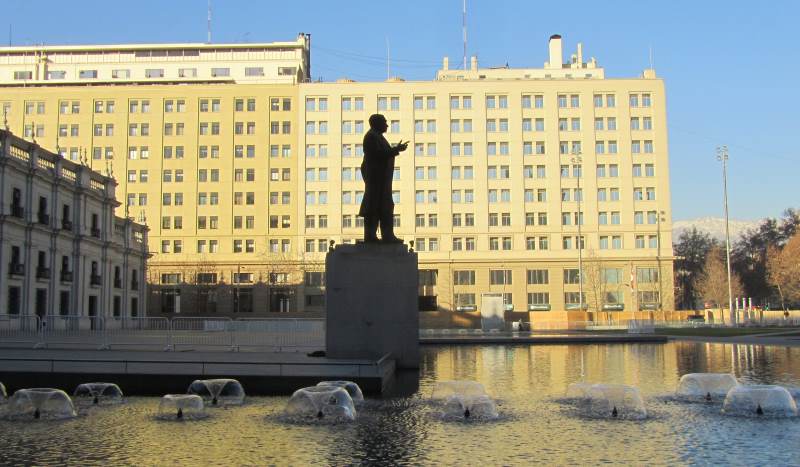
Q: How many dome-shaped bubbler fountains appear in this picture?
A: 13